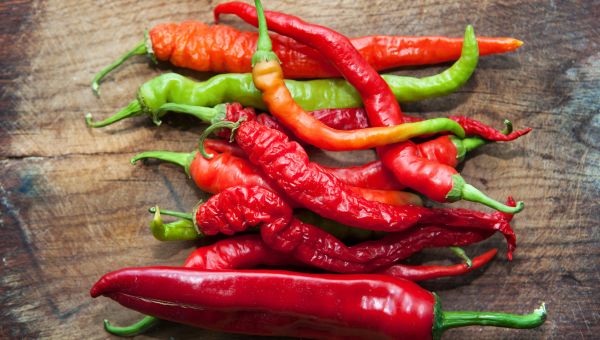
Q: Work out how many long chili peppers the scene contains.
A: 12